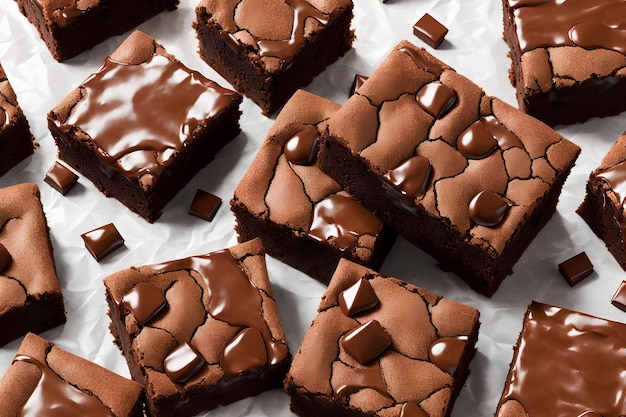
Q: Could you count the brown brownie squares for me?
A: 13